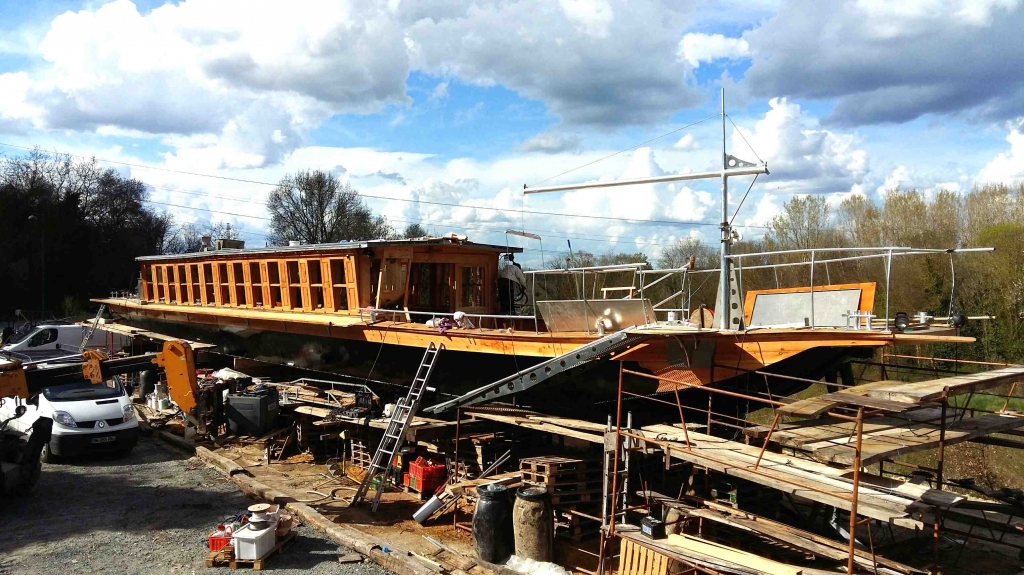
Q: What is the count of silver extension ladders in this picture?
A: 2